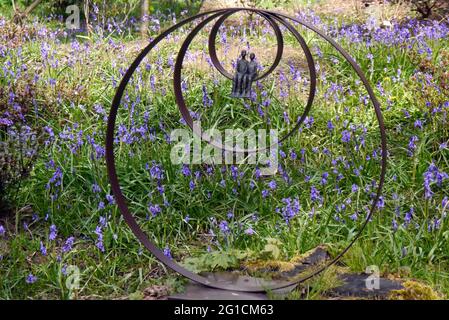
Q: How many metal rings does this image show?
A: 3